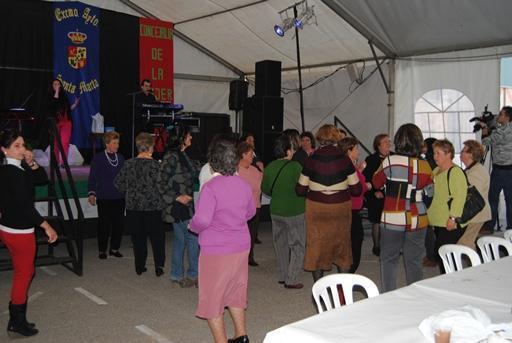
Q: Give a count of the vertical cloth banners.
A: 2